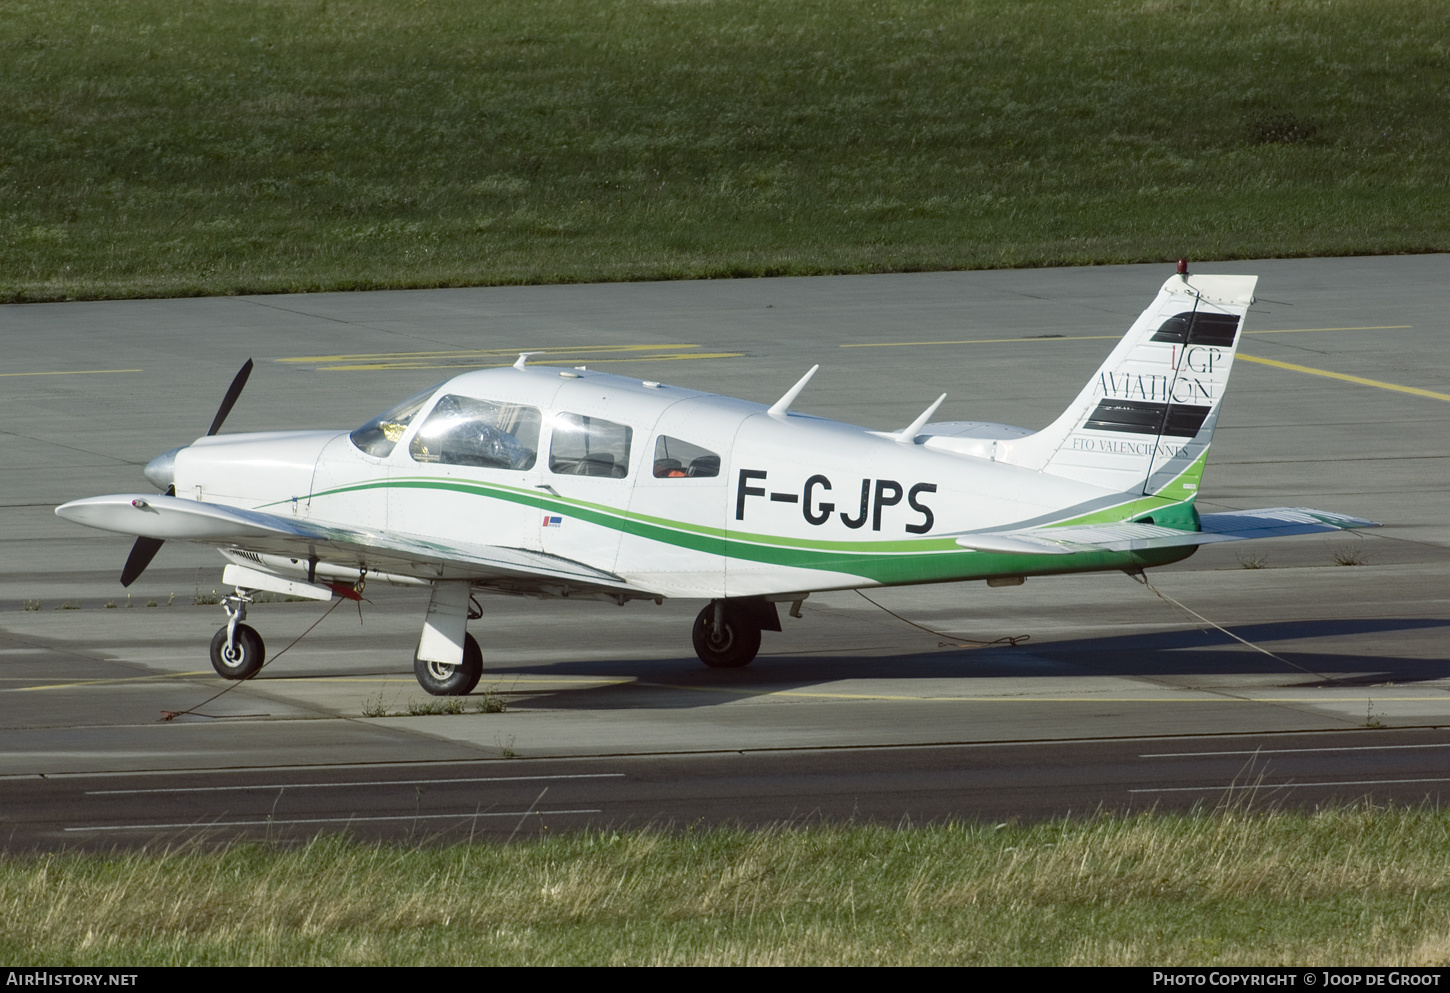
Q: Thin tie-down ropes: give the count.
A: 3